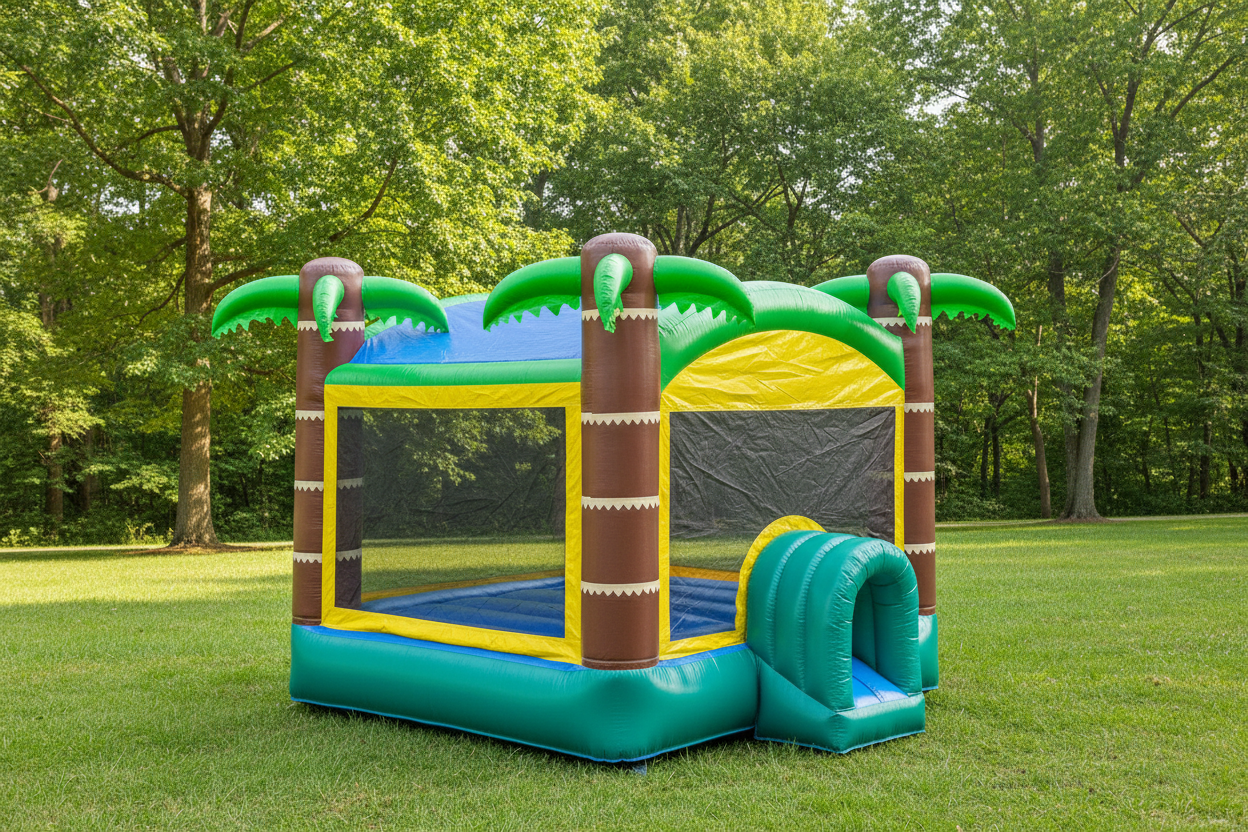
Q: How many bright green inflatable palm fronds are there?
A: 9